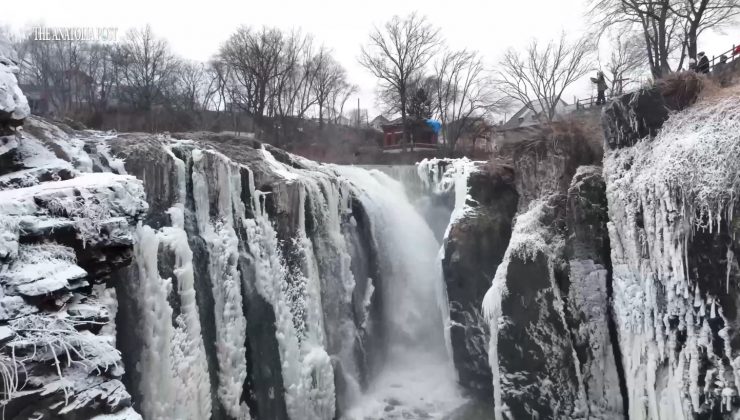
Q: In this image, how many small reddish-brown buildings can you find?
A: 1